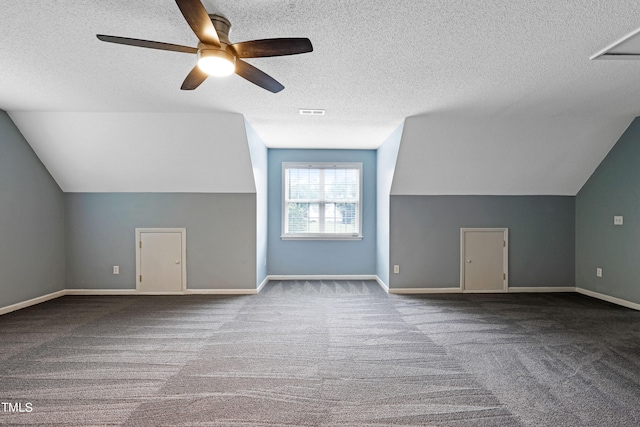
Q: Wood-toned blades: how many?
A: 5